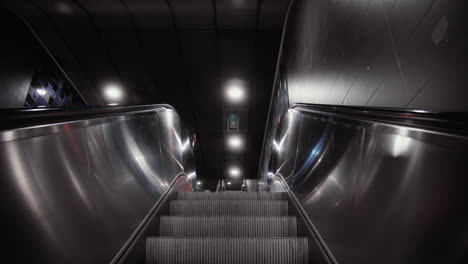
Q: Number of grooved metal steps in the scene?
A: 4